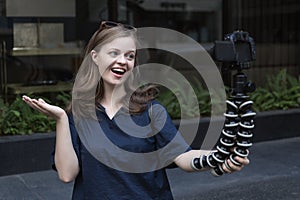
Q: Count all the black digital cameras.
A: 1